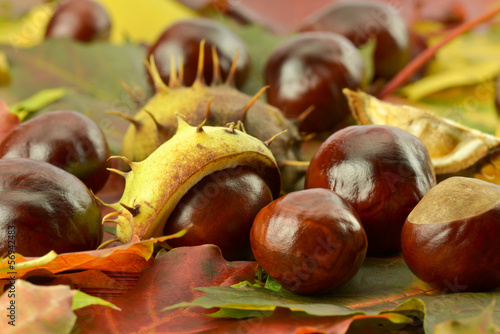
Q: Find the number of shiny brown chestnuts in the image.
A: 10